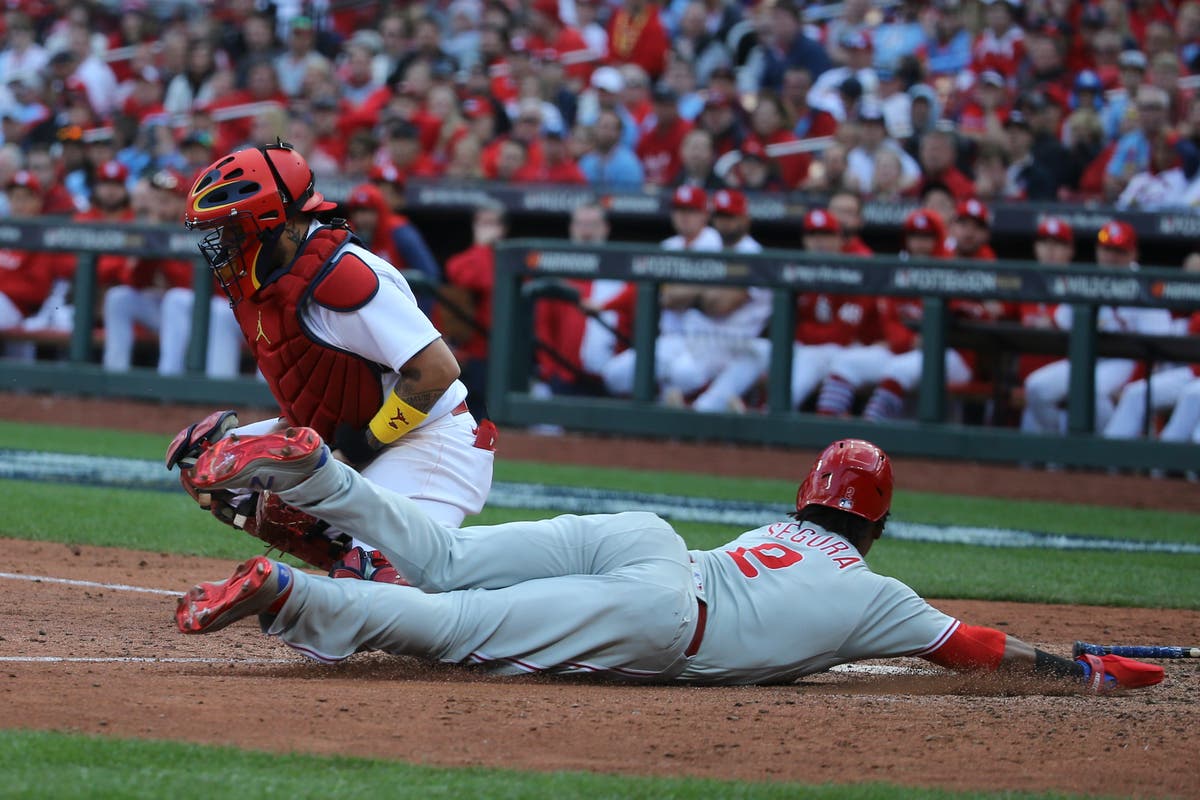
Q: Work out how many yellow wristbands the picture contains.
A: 1